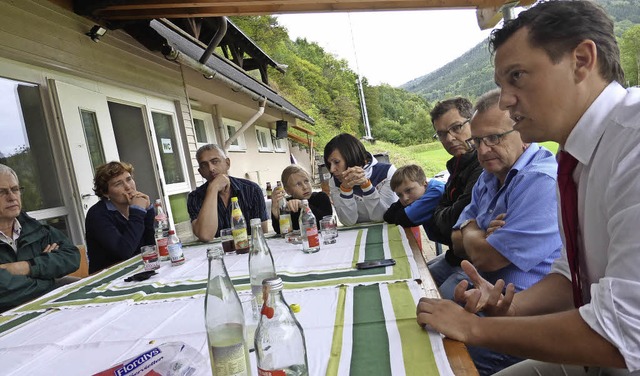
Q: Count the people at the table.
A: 9